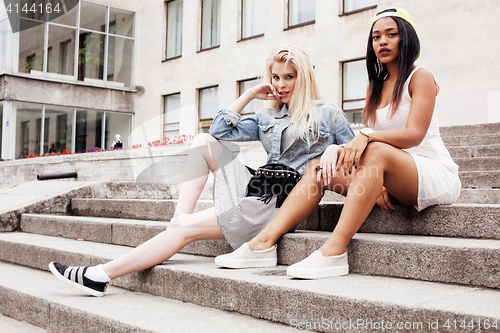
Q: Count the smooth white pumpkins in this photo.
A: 0